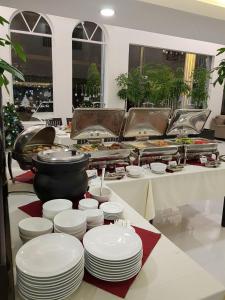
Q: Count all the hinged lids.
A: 4